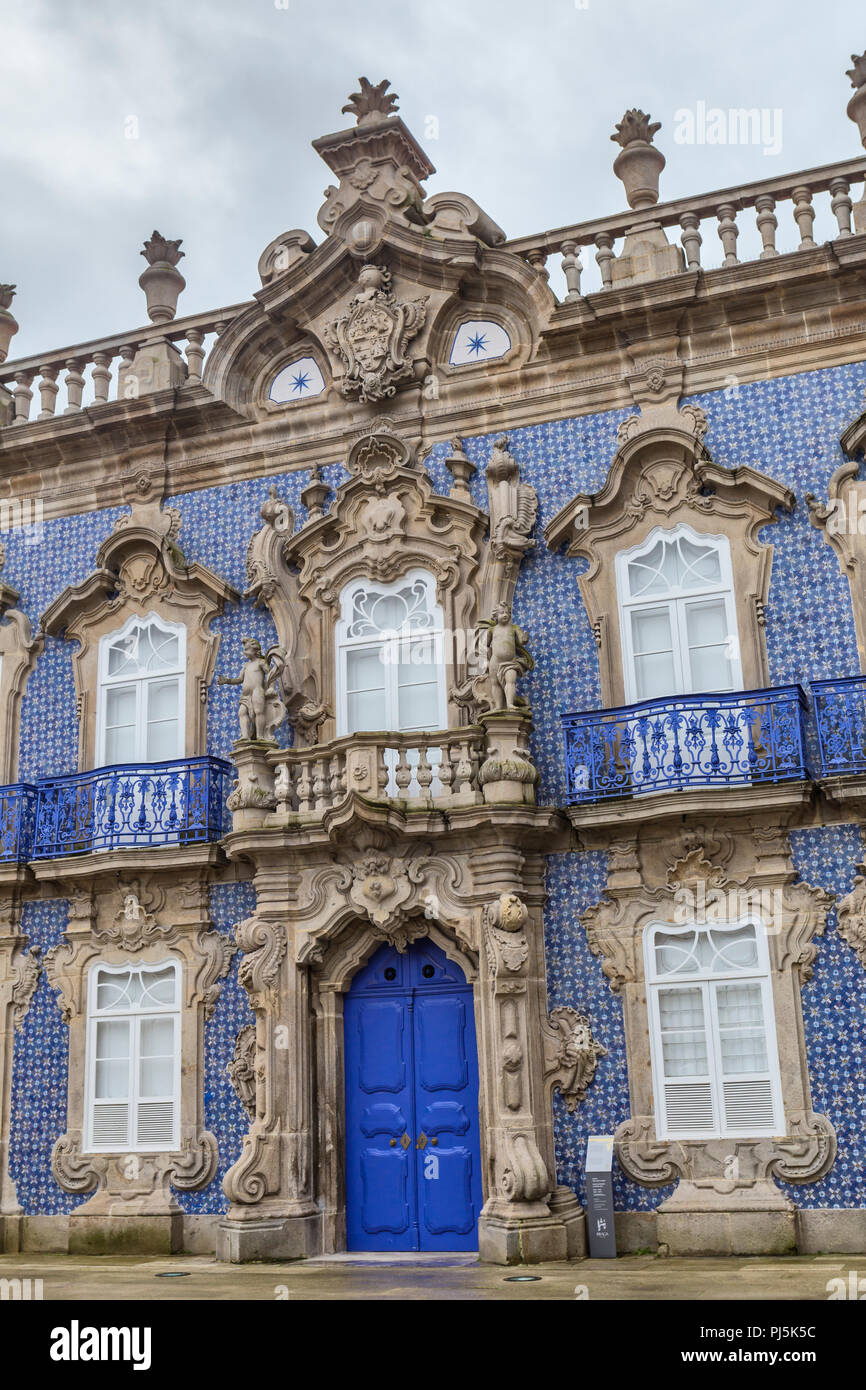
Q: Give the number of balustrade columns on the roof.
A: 15